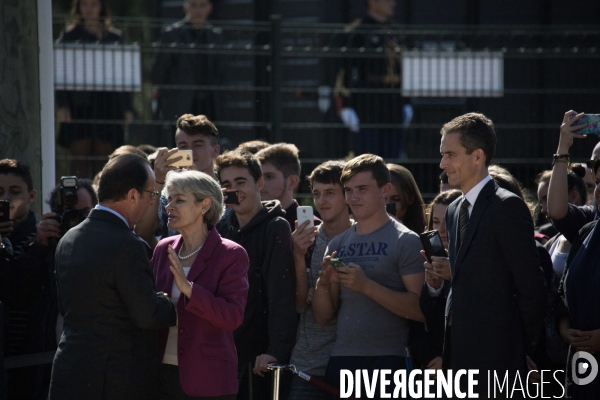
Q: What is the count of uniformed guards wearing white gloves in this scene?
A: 1